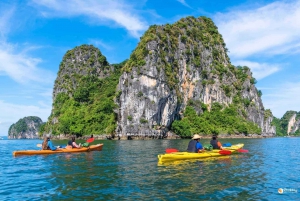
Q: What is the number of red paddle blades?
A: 4